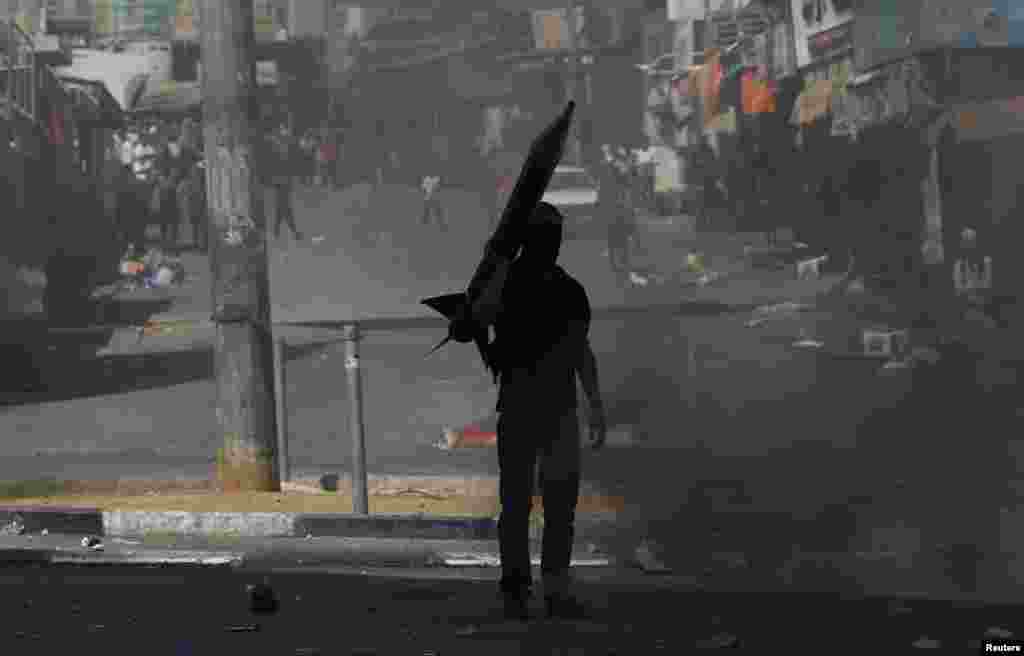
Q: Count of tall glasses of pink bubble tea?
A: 0